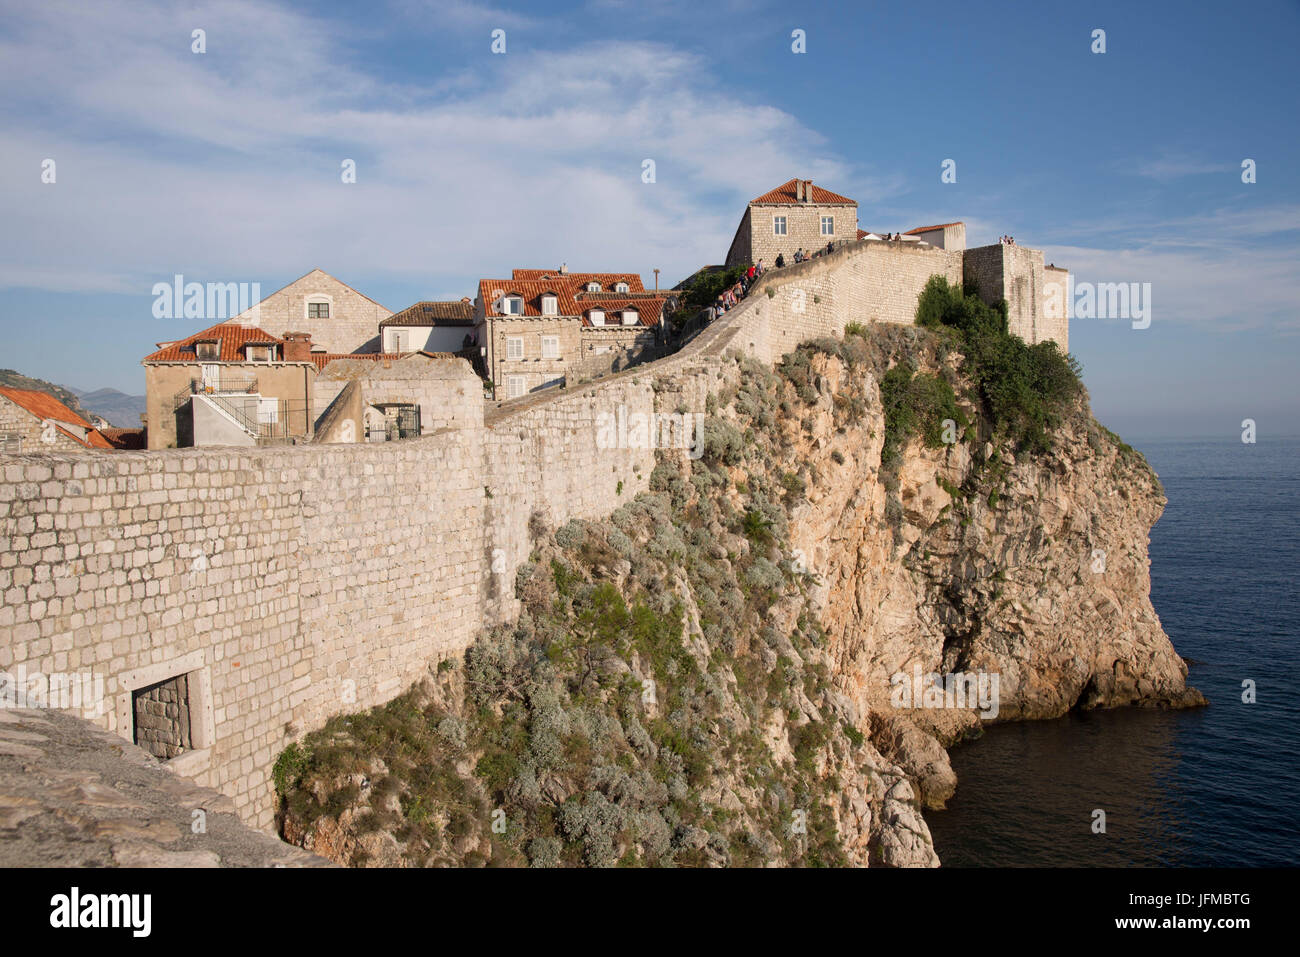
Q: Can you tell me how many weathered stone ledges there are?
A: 1